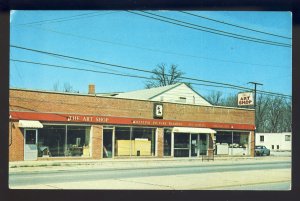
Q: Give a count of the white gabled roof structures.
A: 1